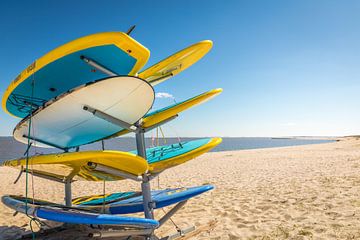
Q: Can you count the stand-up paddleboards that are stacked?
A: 8